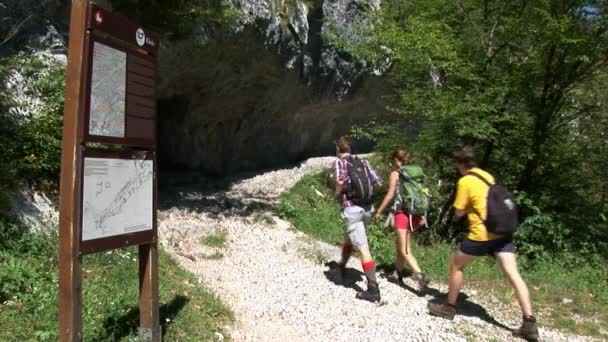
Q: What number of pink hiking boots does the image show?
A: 0